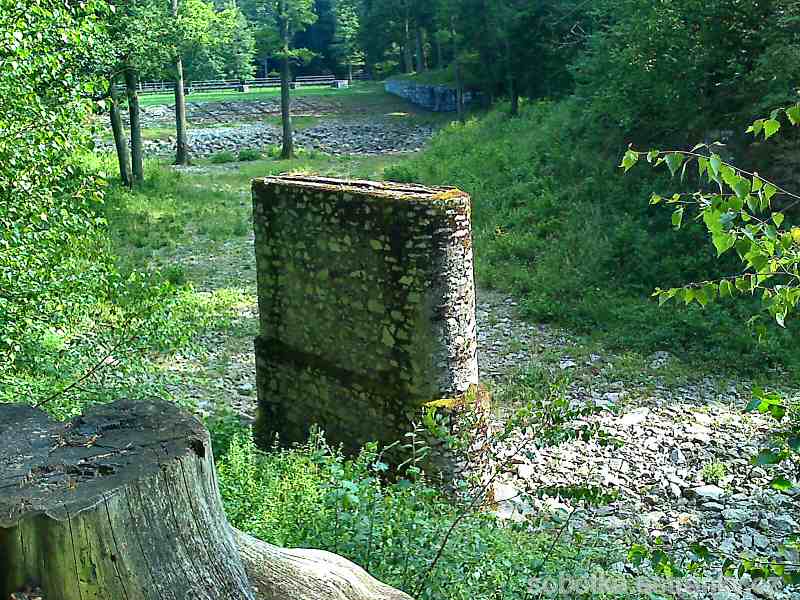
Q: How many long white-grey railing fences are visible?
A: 1